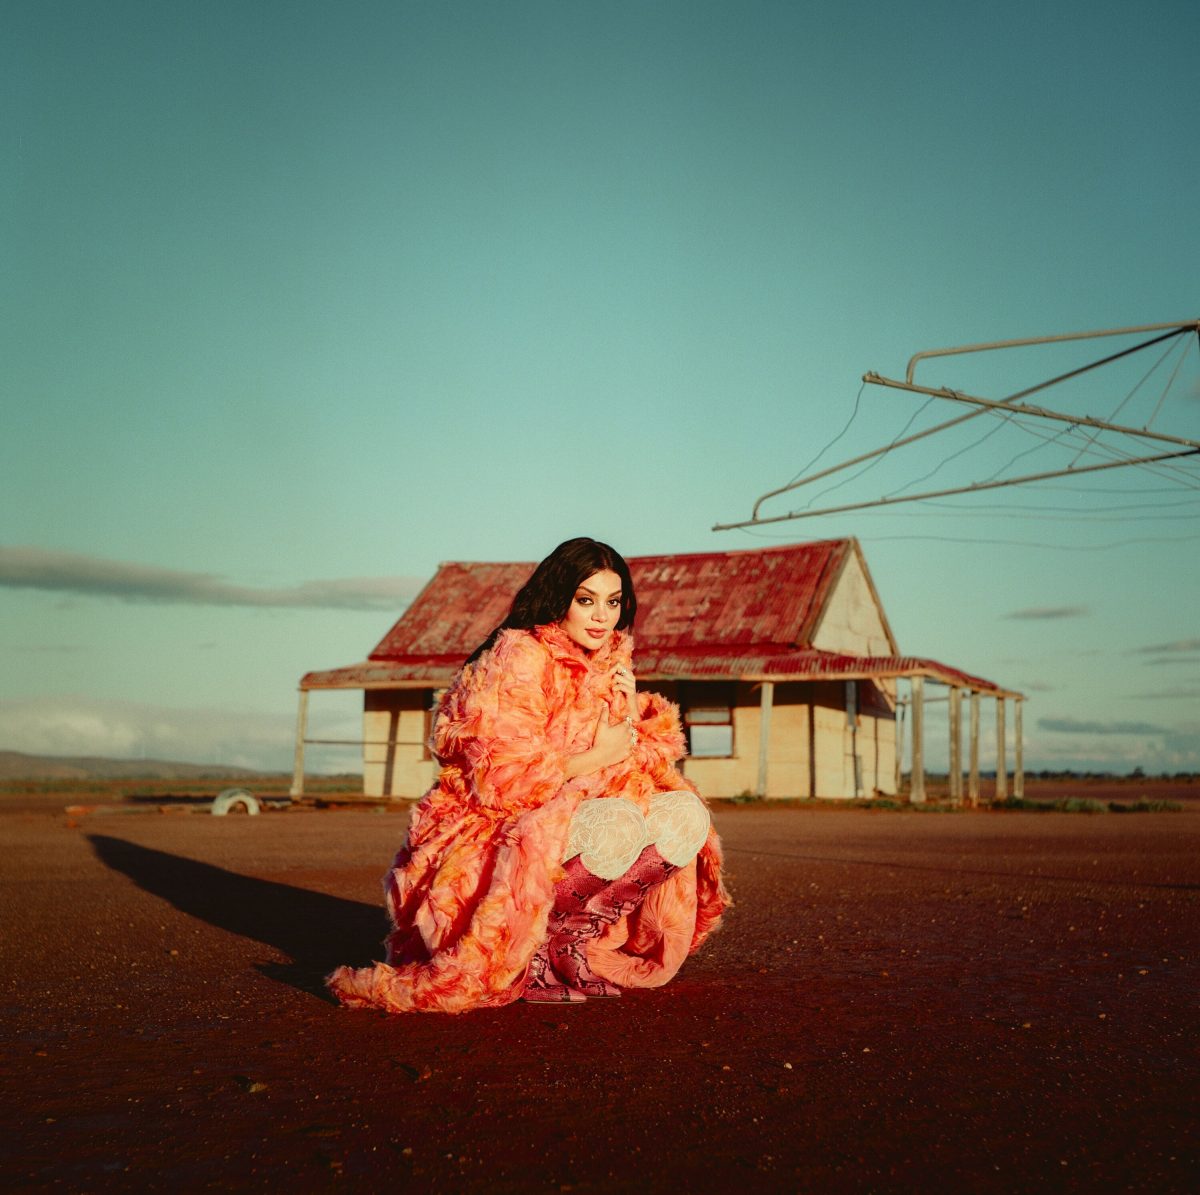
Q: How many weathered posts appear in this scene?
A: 7